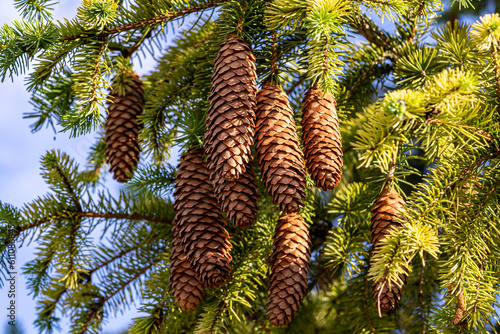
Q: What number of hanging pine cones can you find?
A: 9